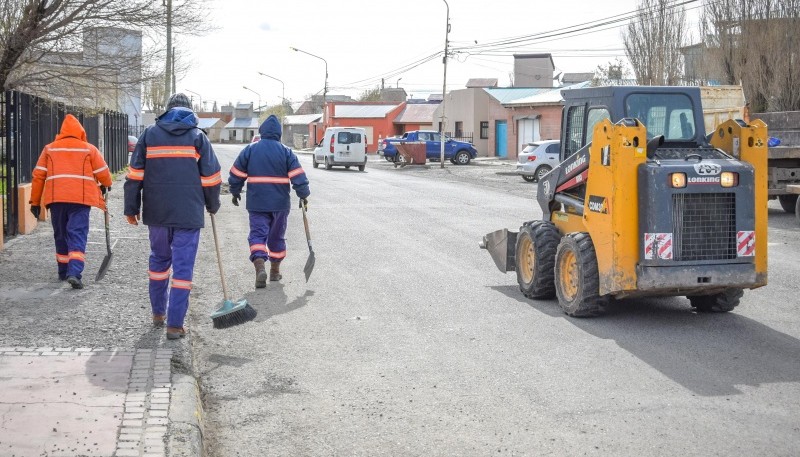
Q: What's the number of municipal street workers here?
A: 3